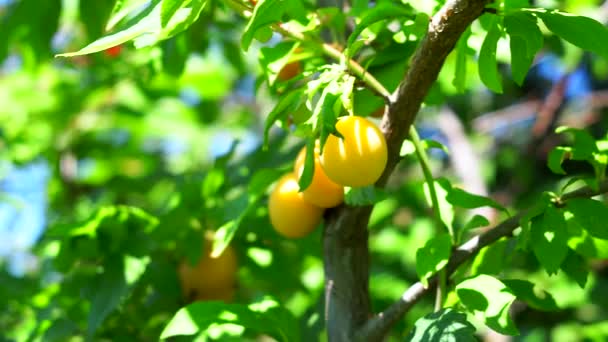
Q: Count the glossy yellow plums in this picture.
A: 3